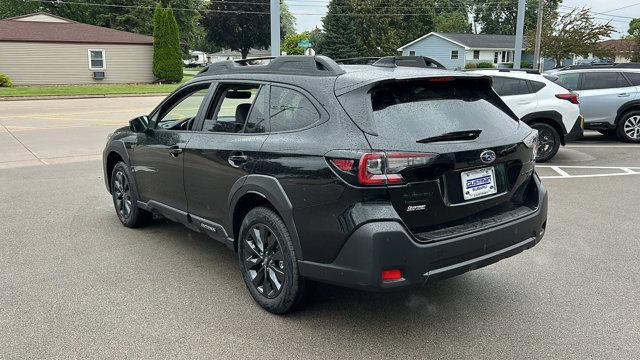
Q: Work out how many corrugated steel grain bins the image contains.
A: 0